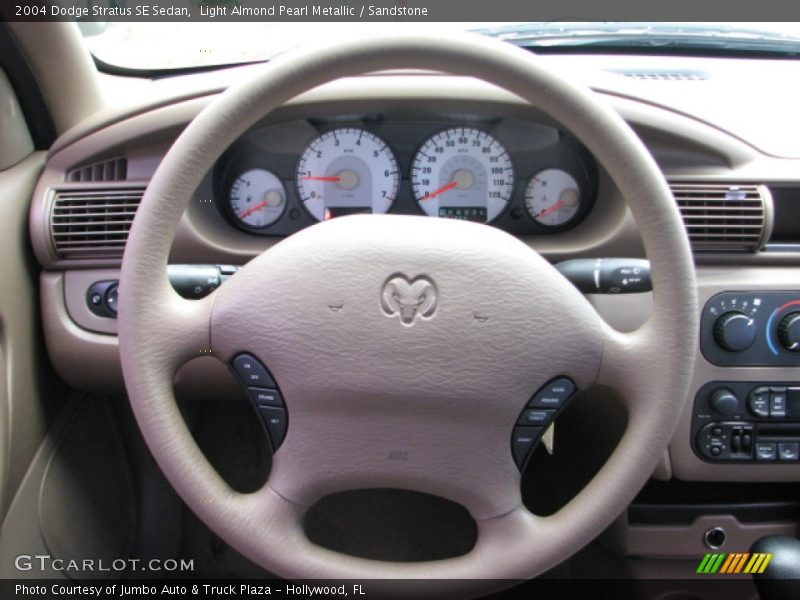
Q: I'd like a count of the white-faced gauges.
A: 4